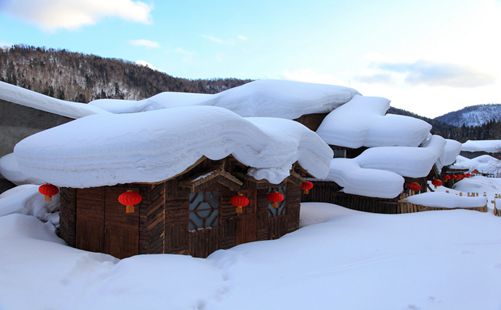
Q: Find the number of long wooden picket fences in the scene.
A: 1